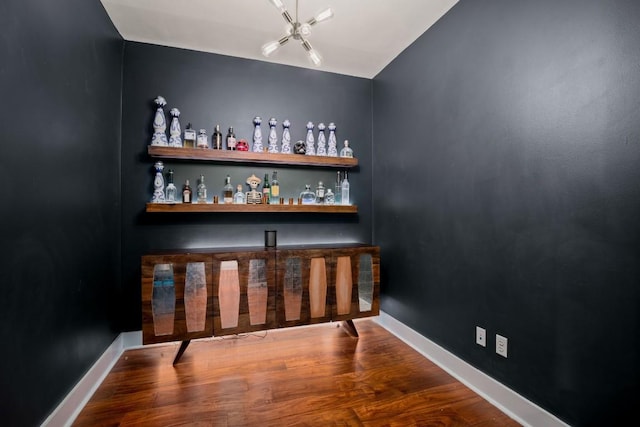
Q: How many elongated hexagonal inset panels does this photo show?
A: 8